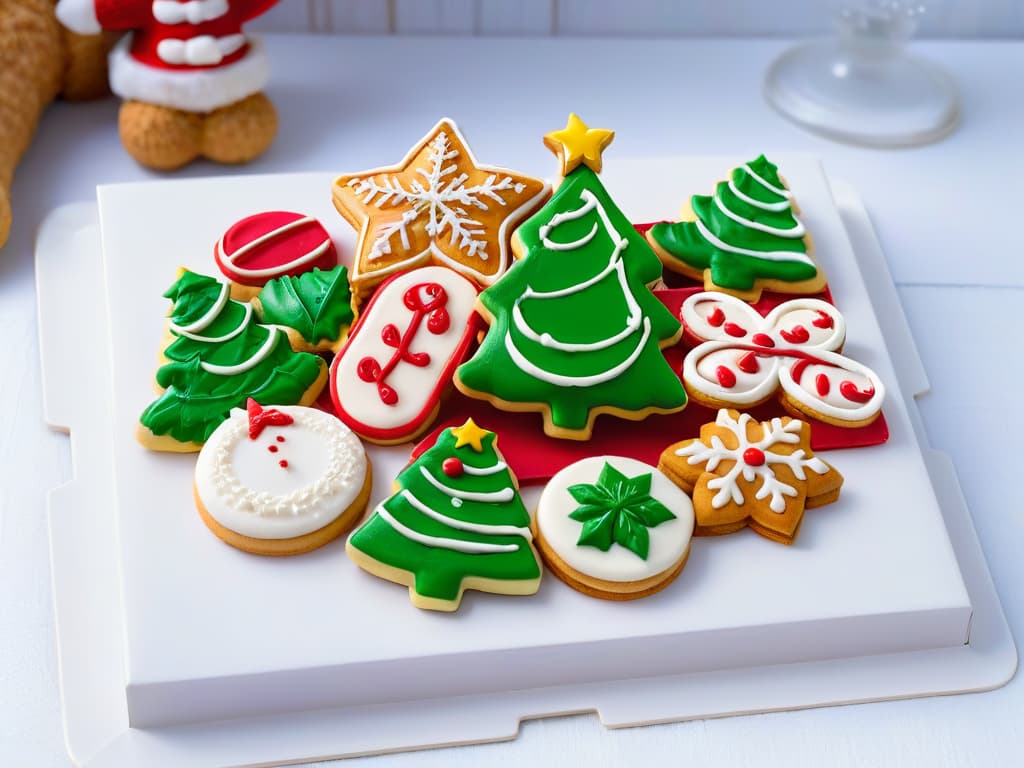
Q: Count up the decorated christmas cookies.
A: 12